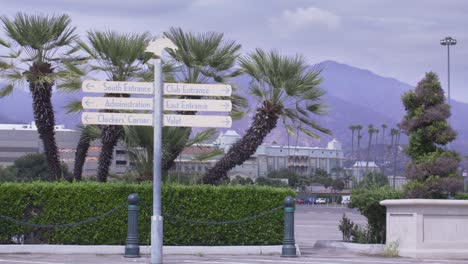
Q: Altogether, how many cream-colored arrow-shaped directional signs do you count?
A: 6